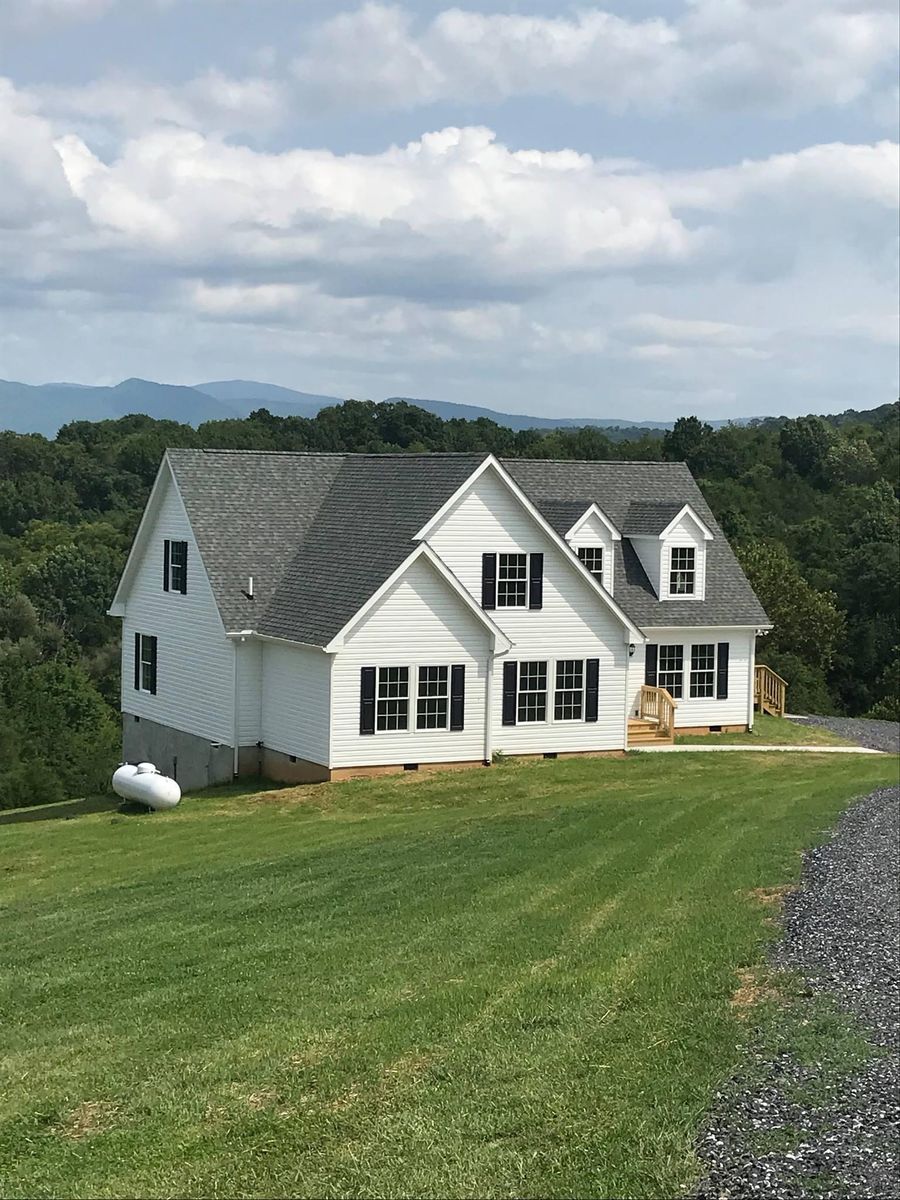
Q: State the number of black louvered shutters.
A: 12